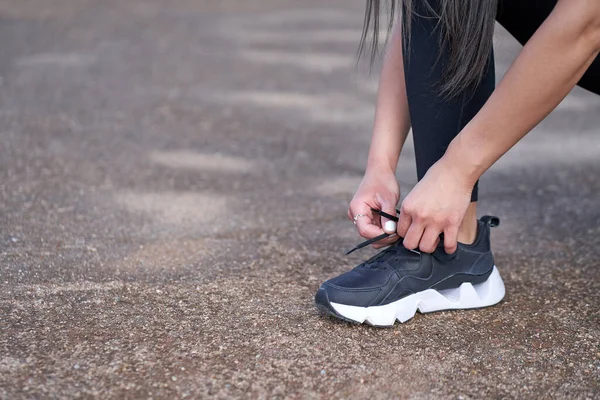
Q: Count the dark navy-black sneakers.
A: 1